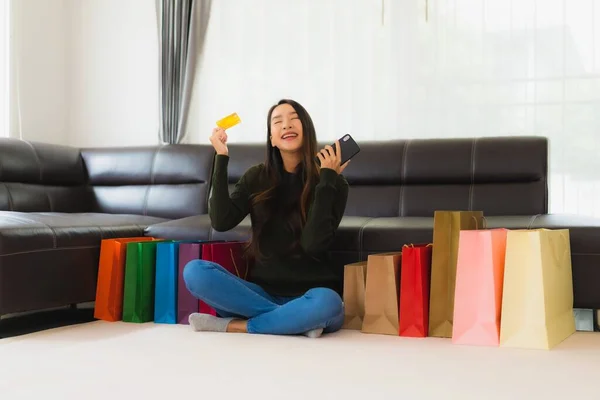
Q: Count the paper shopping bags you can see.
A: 11